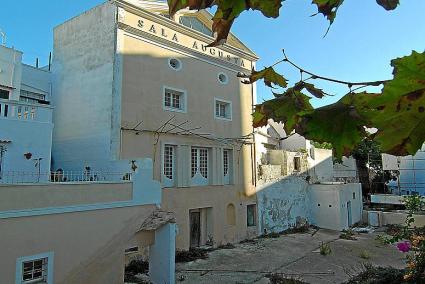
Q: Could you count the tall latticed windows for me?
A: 3